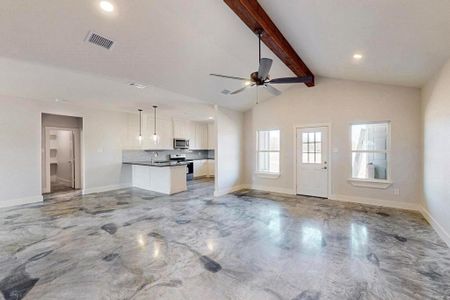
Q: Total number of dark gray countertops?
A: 2